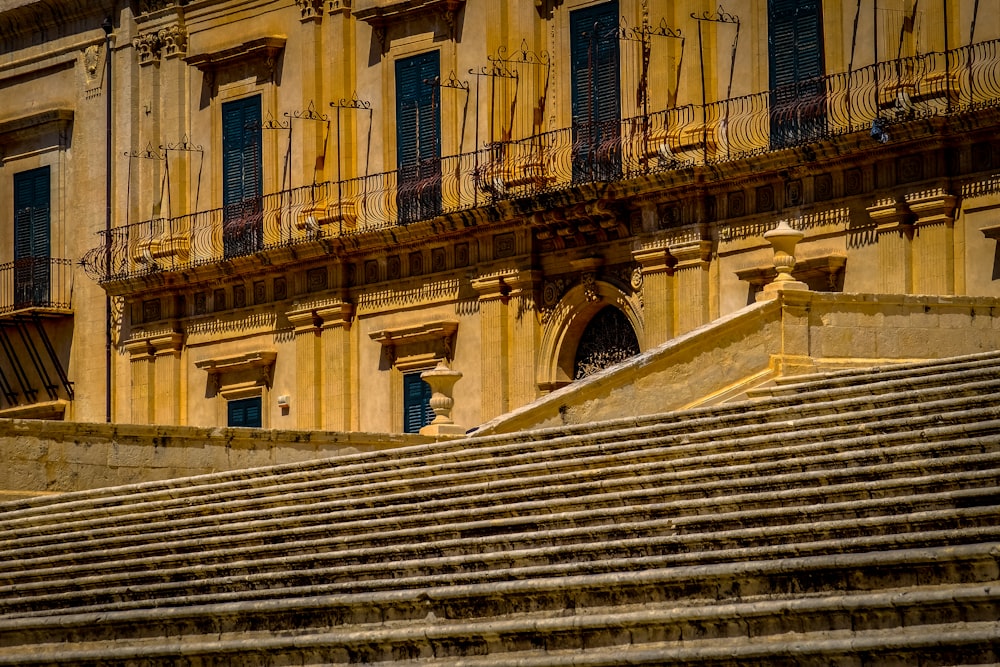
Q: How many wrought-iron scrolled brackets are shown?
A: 11